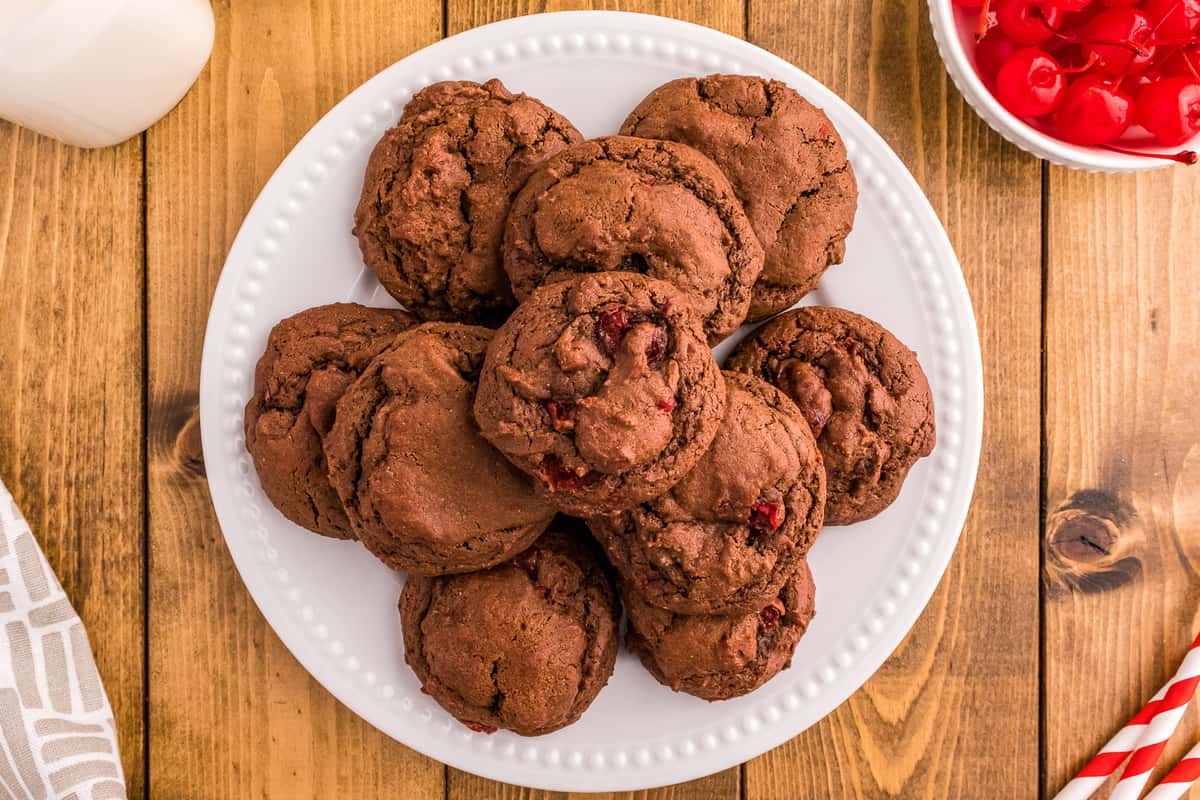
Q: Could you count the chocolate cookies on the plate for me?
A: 10